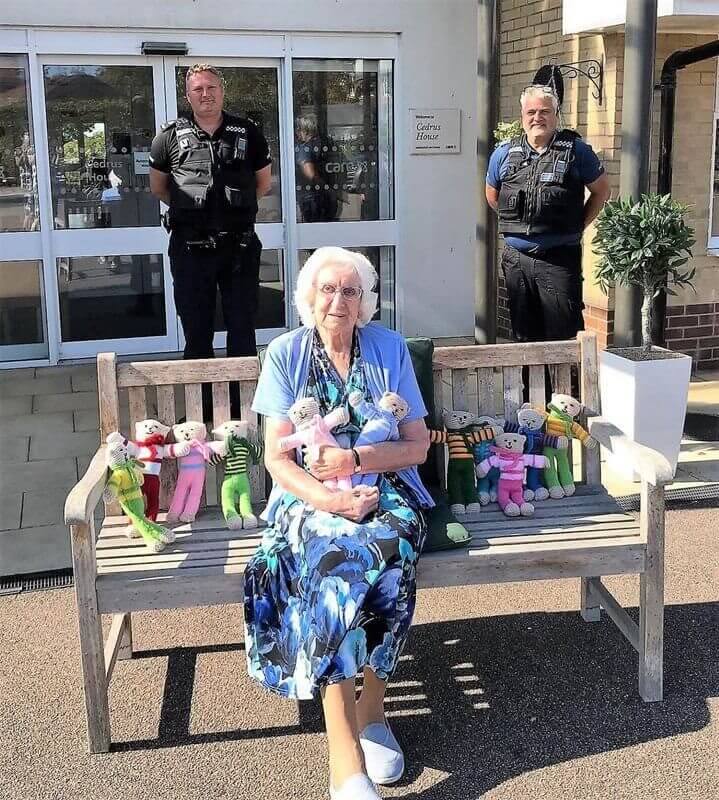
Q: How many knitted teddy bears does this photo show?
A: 11